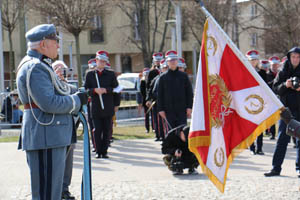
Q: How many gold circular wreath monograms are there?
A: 3